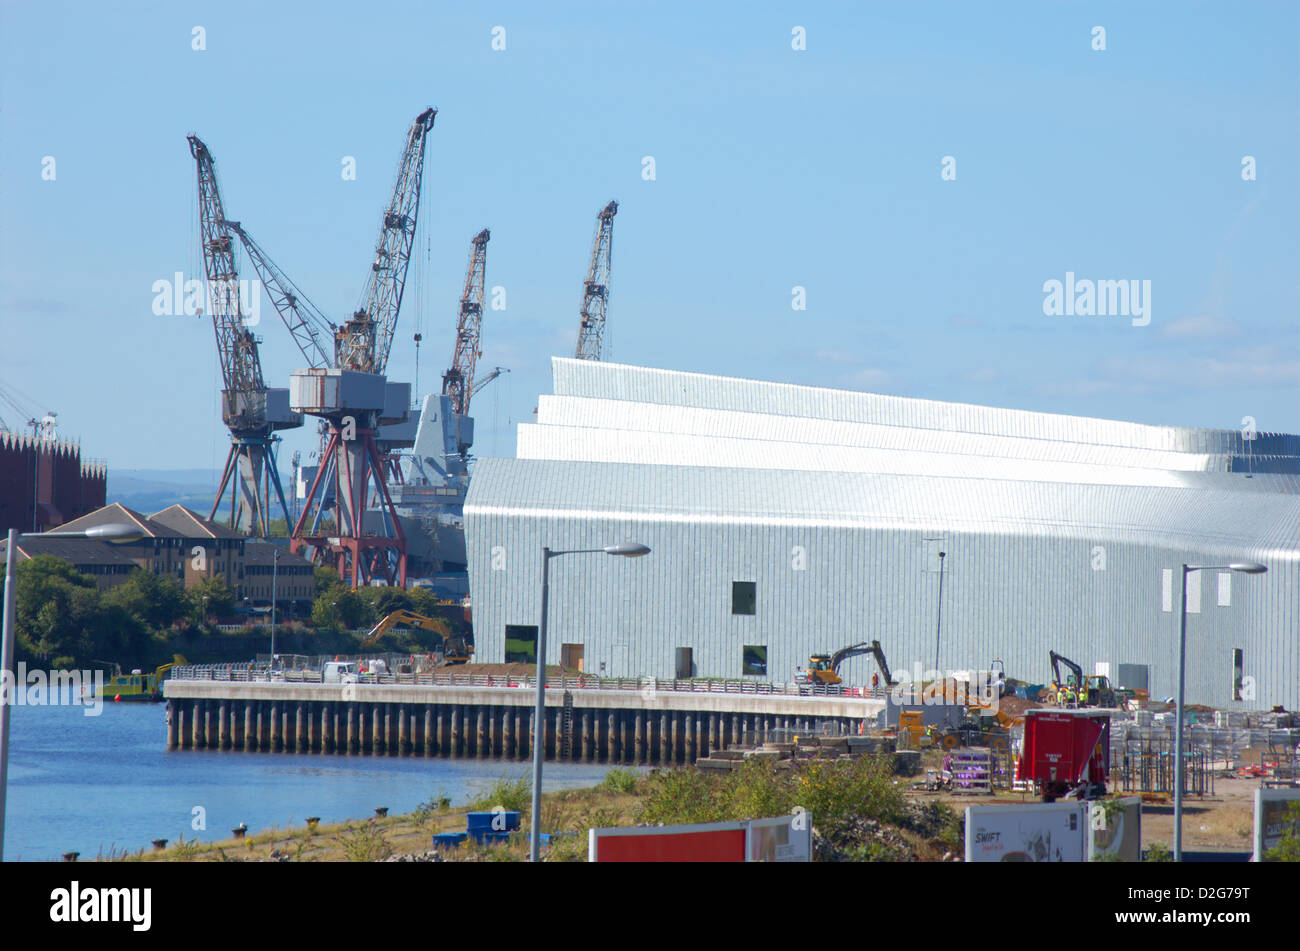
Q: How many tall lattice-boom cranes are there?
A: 5